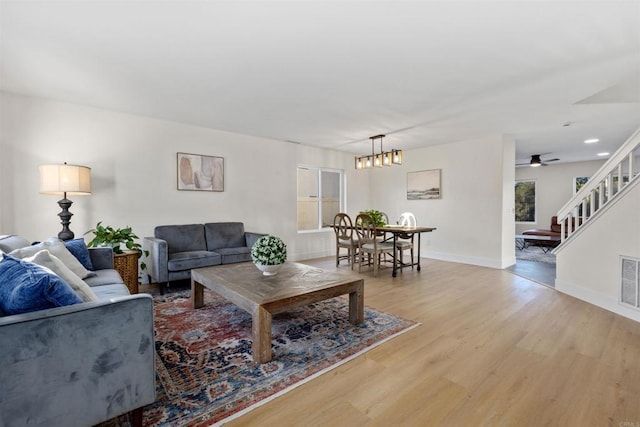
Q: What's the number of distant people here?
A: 0